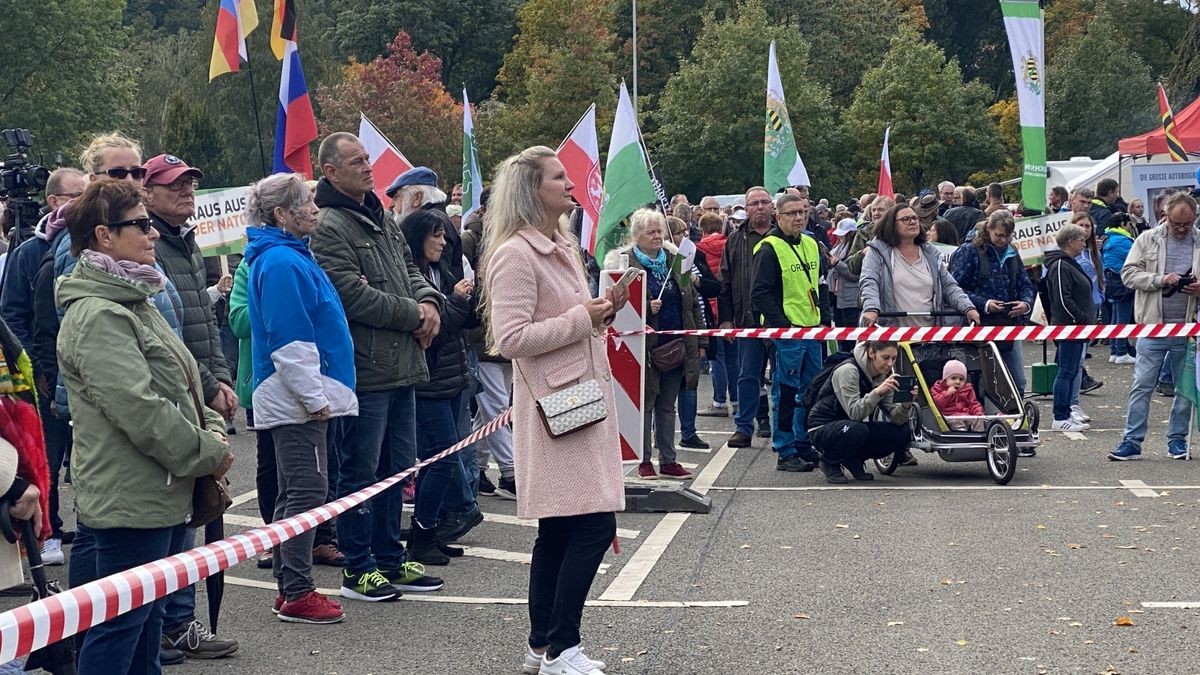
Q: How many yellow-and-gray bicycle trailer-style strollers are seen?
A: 1